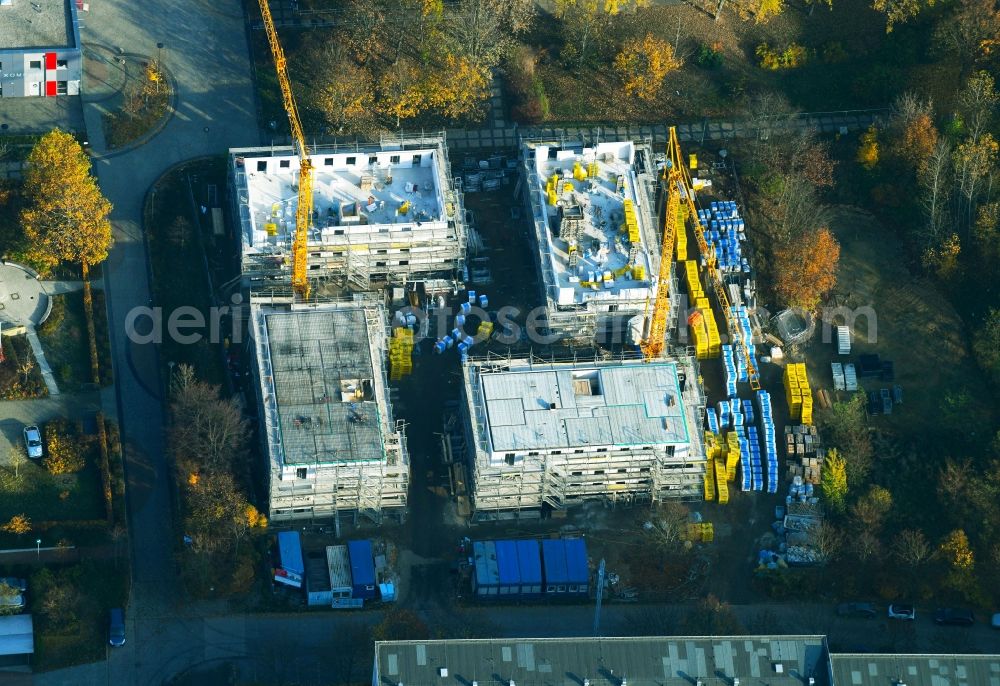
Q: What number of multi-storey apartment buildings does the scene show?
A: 4